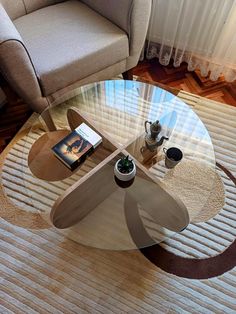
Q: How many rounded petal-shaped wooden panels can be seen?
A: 4